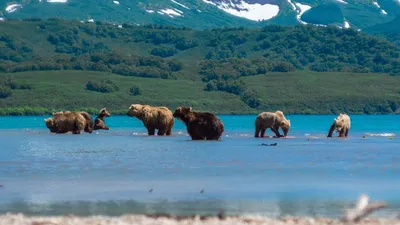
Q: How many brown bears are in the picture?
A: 7